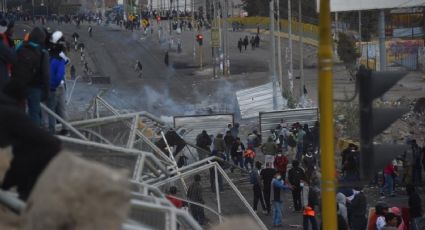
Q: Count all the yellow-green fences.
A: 1